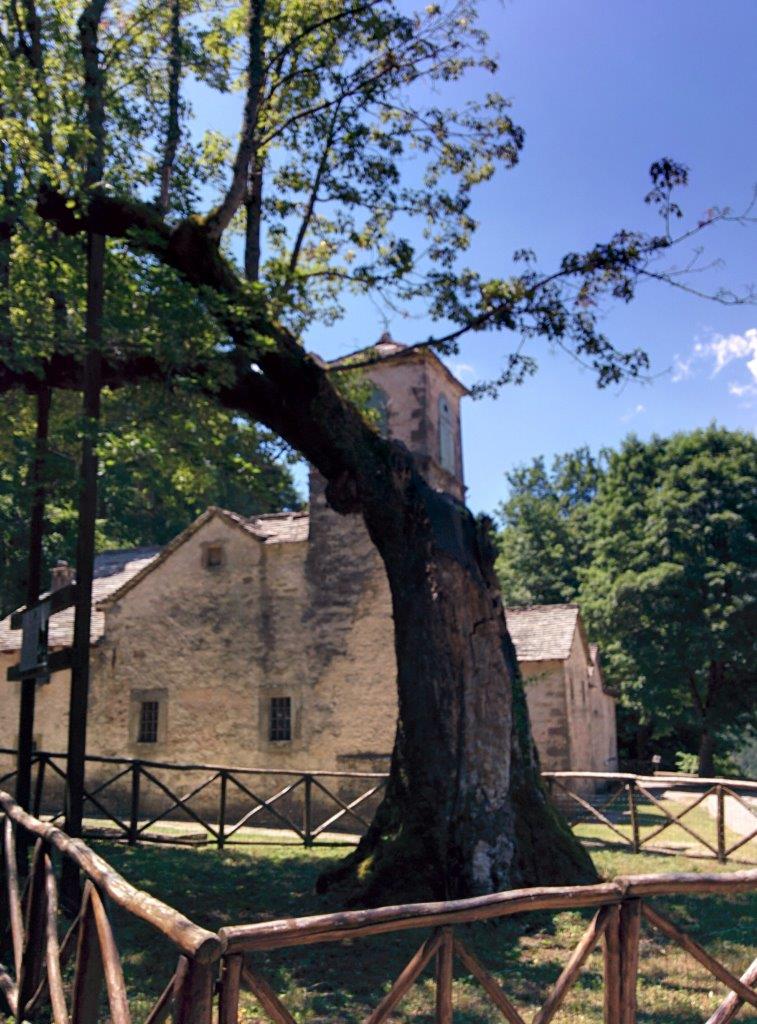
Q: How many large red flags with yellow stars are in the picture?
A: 0